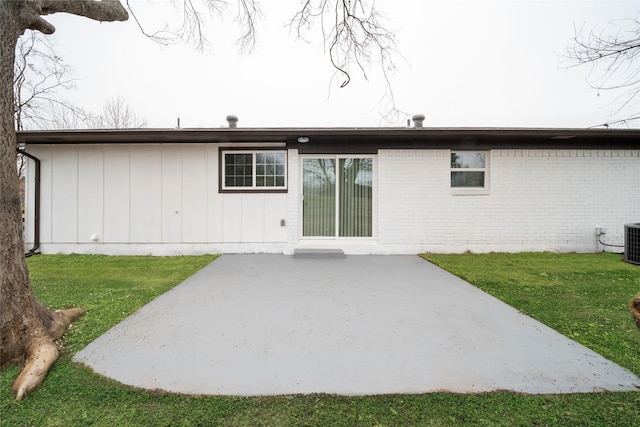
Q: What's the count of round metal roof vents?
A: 2